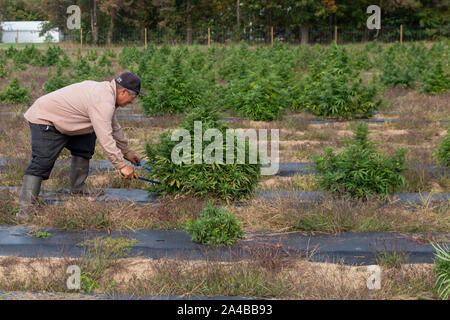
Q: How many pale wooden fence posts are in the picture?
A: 7